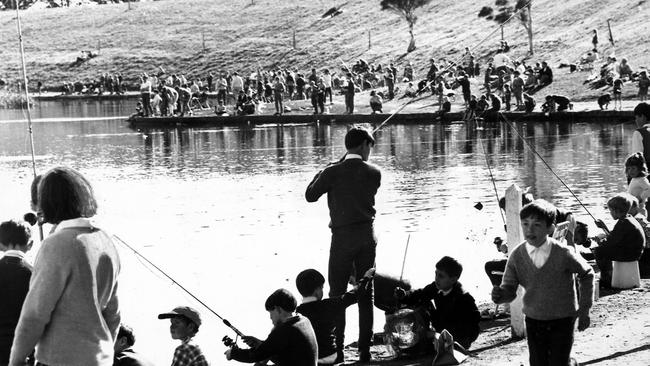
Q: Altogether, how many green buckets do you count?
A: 0